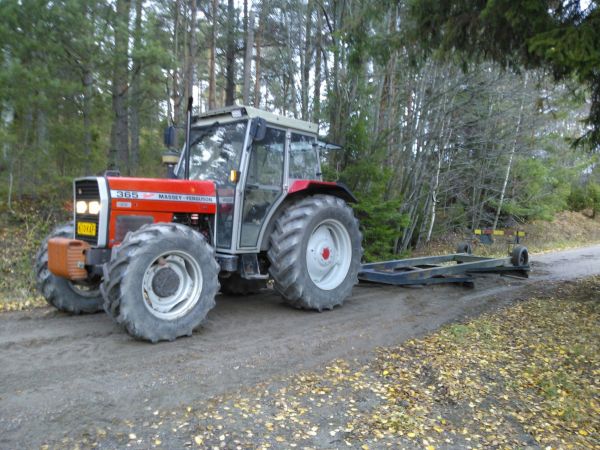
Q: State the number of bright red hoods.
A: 1